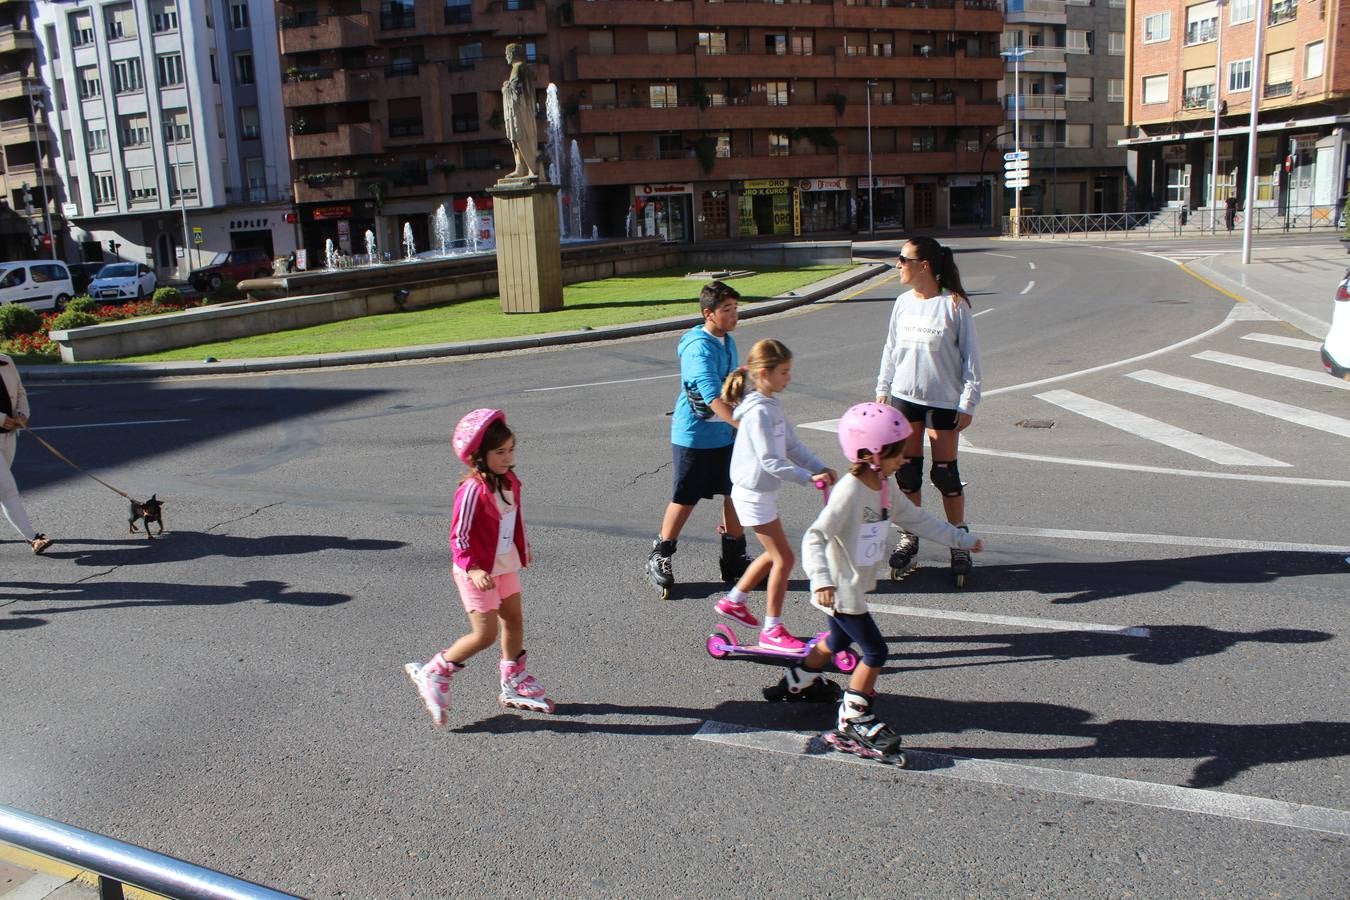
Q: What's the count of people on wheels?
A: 5